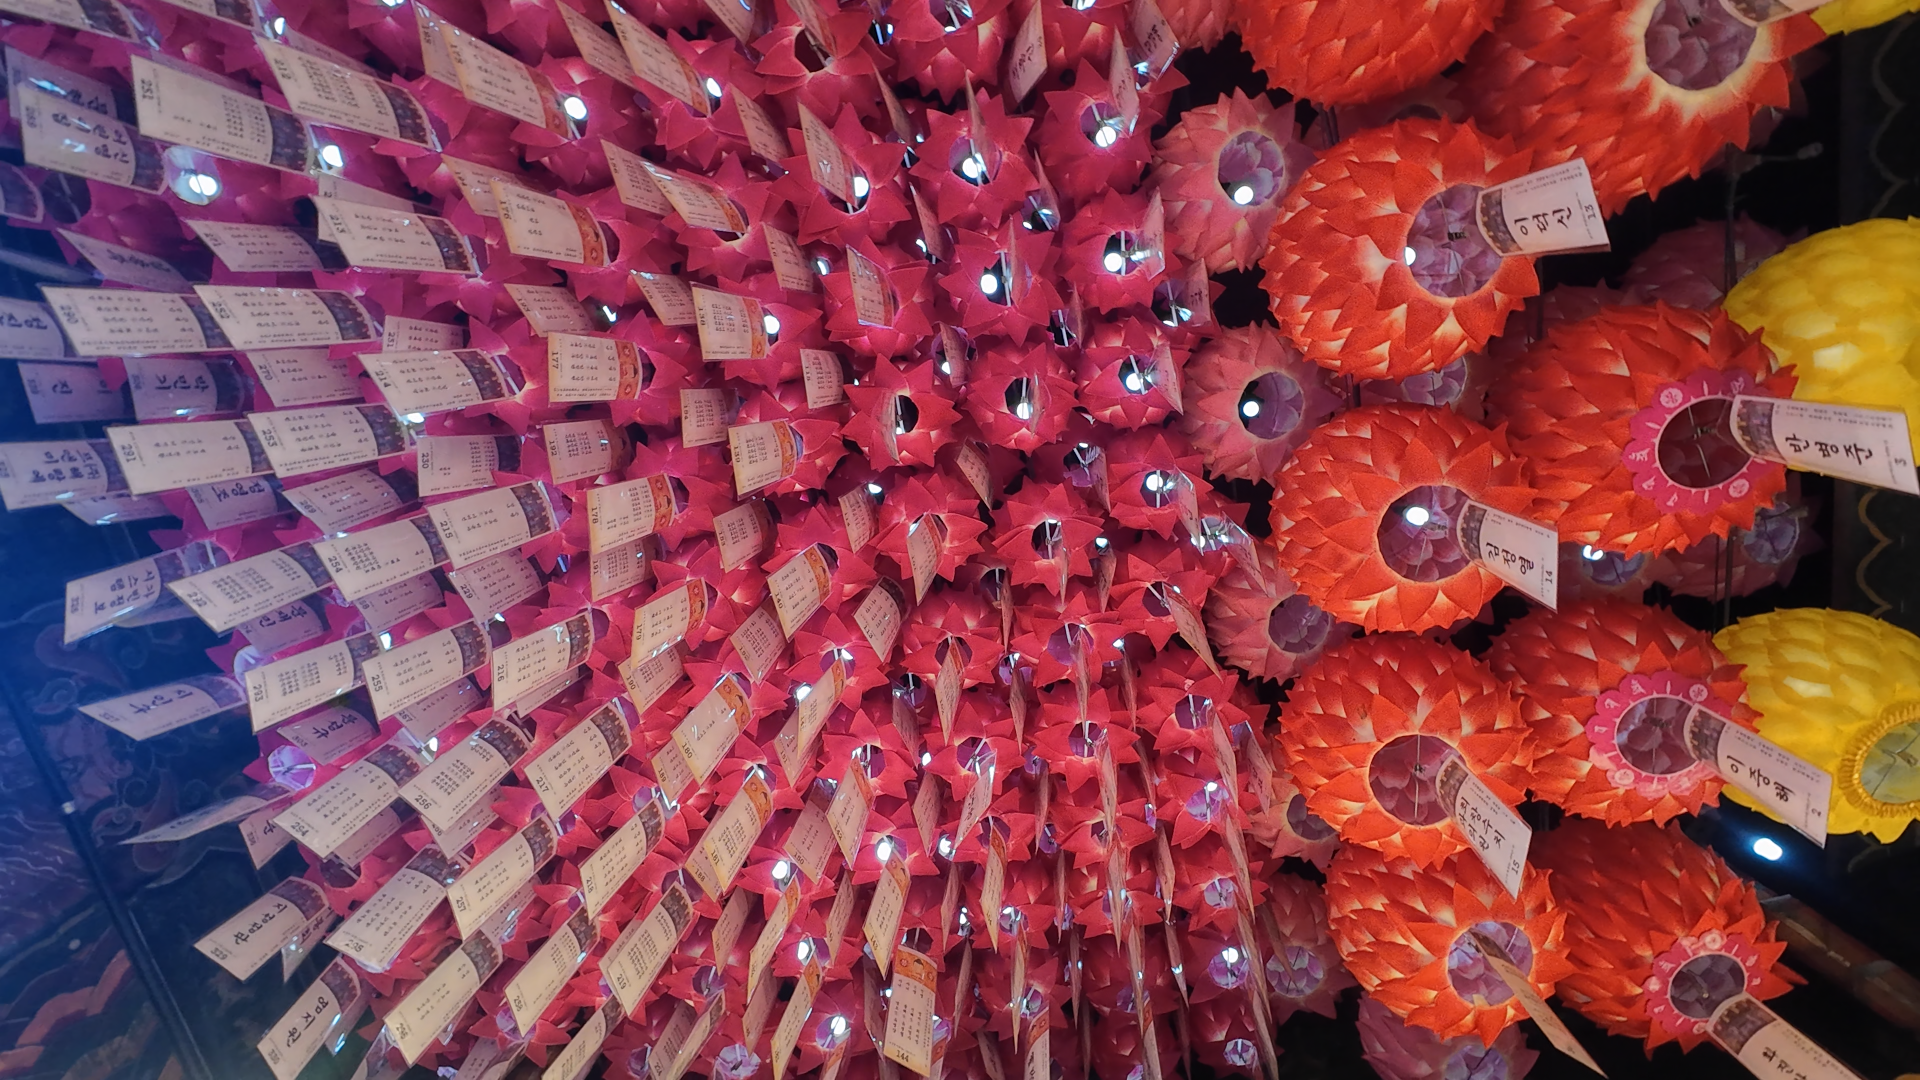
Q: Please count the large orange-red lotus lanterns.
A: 9